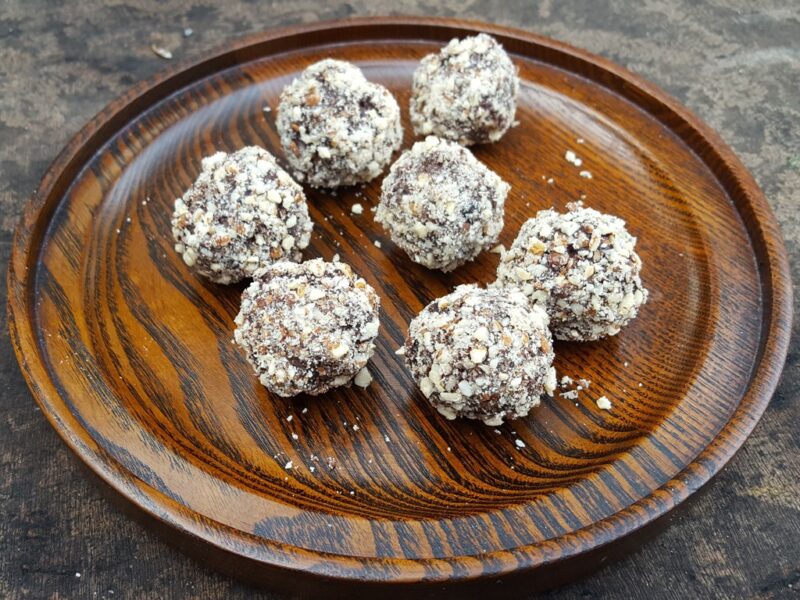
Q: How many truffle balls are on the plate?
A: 7